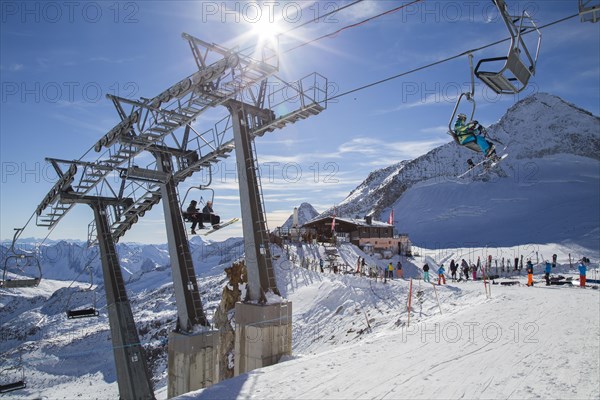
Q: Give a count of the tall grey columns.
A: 3